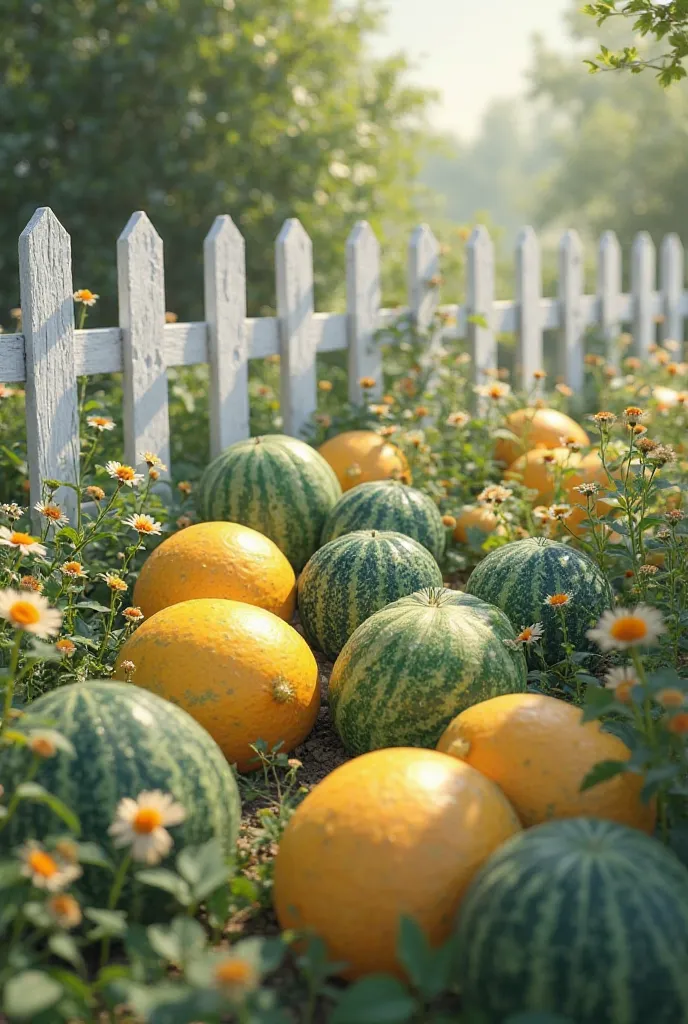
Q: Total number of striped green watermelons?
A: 7